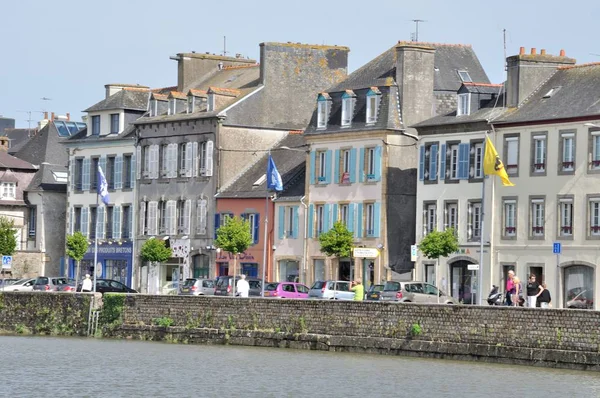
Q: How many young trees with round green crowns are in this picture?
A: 6